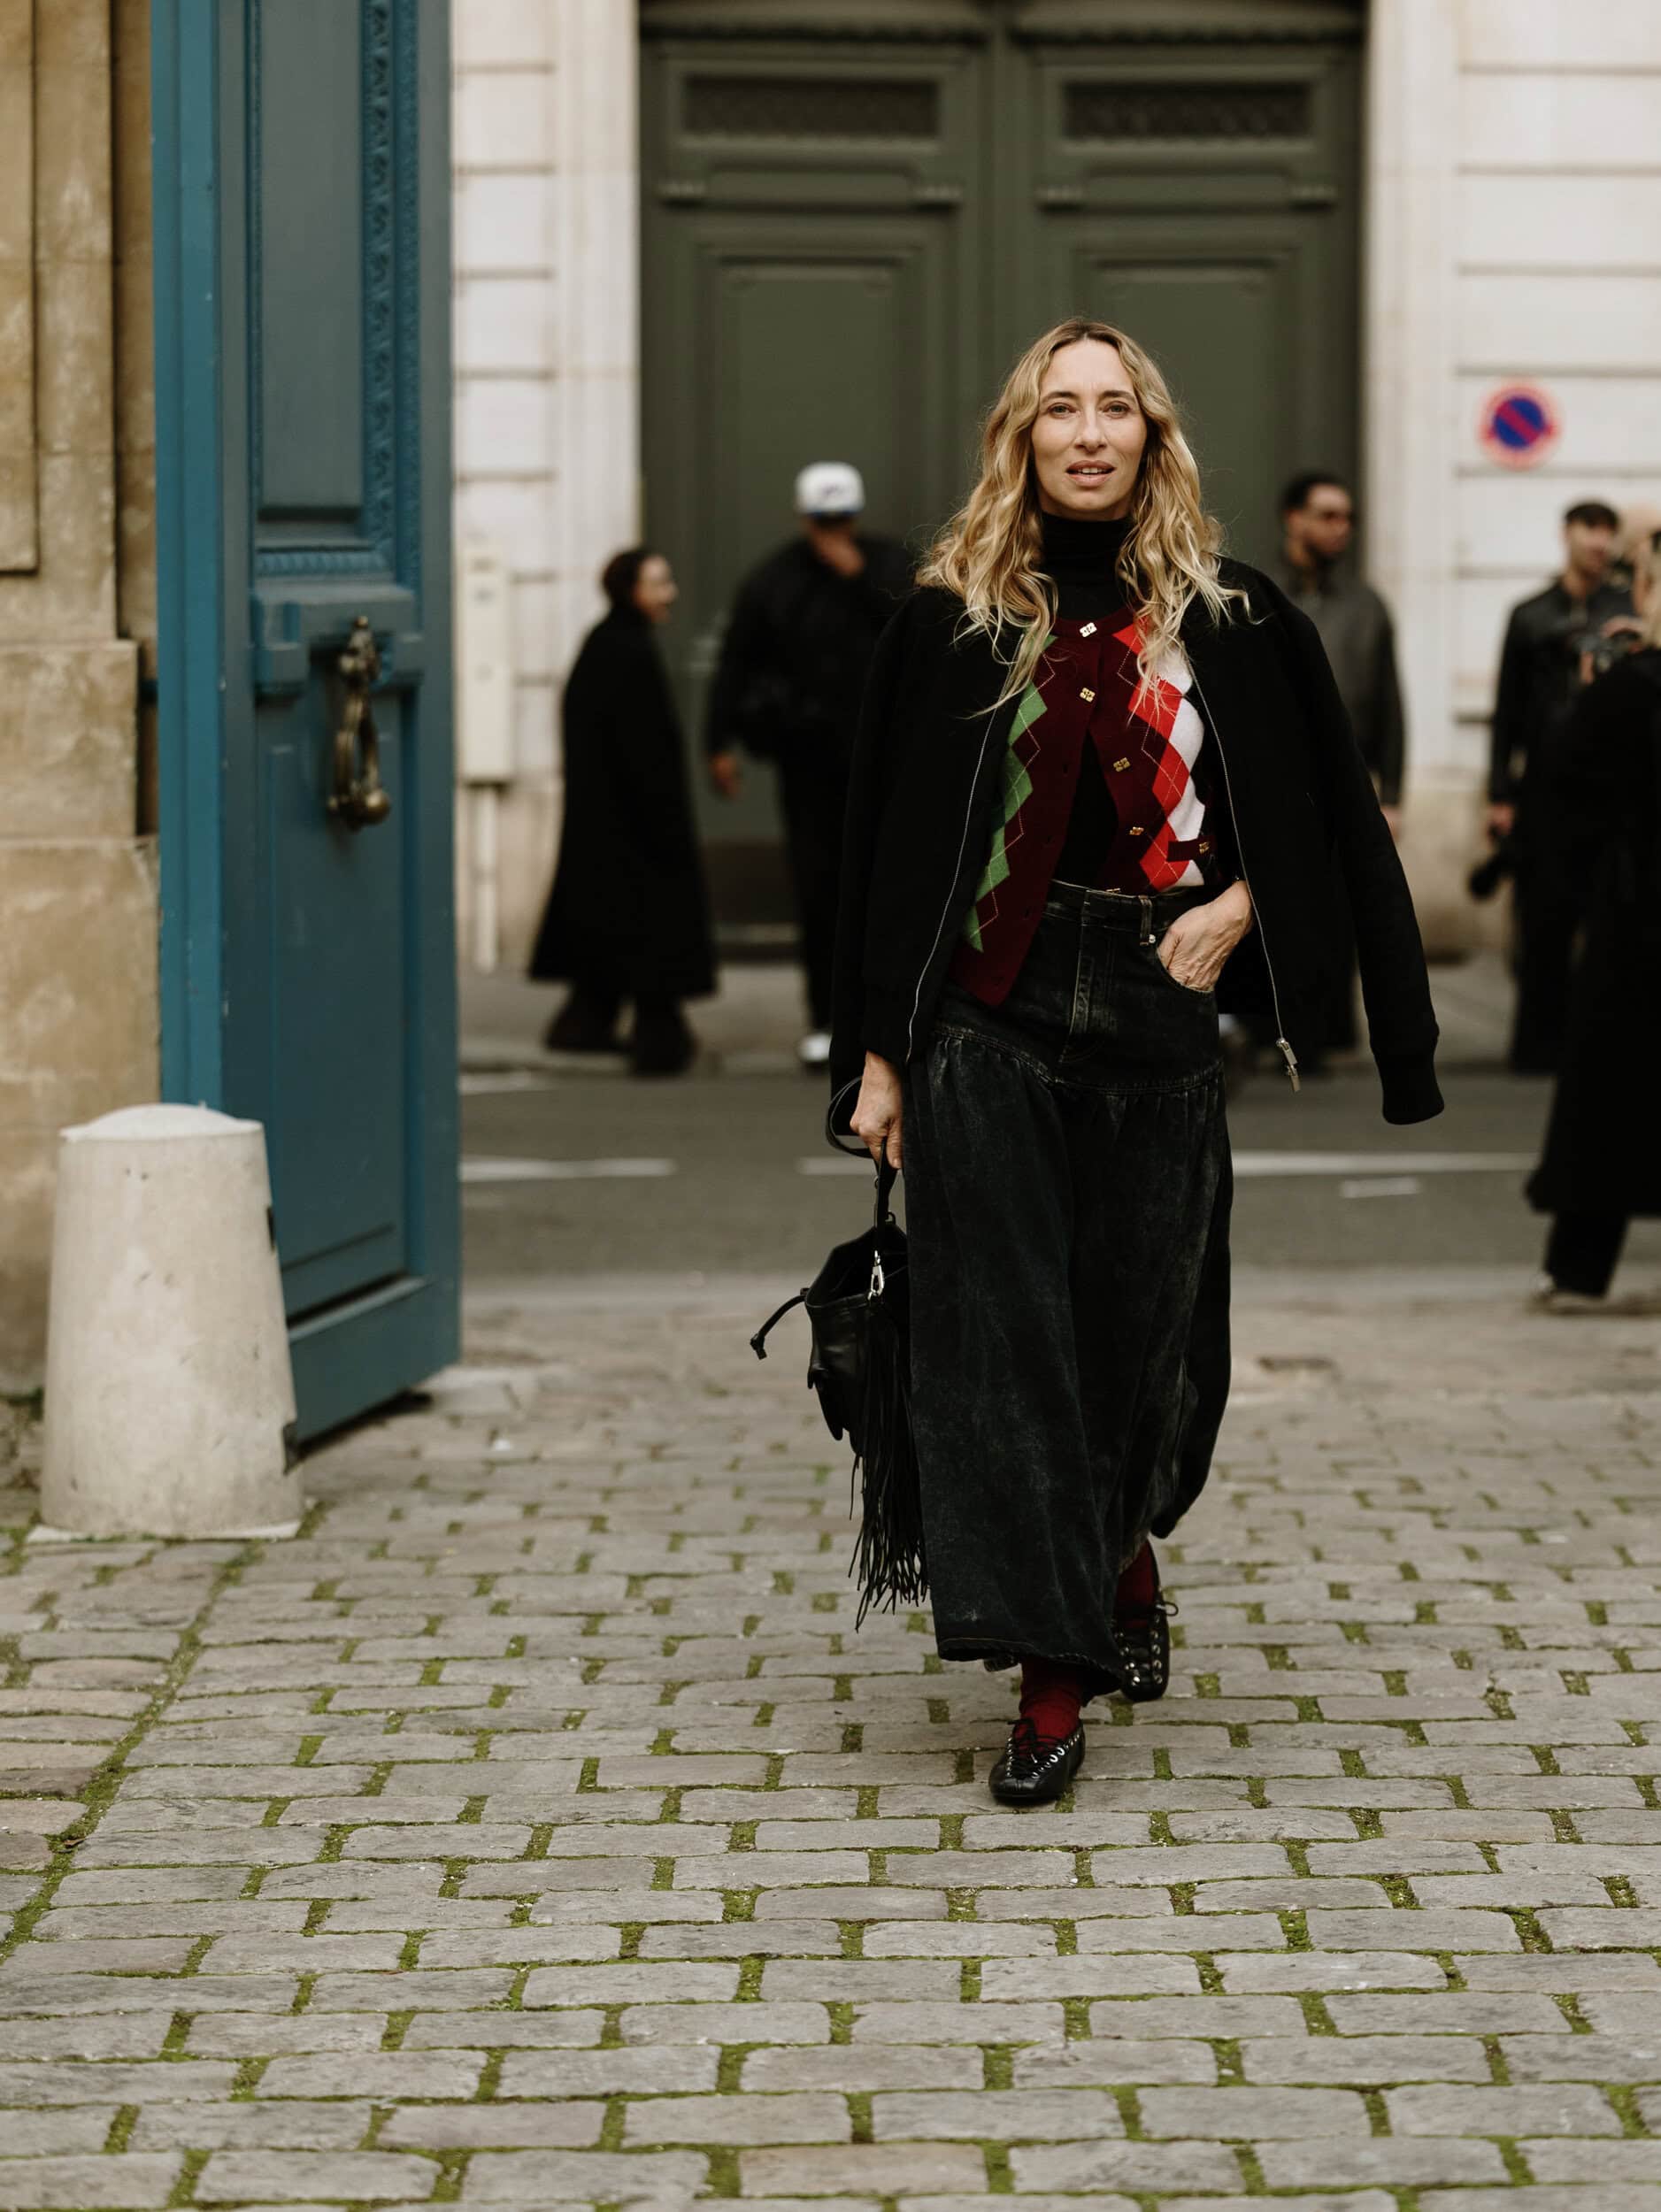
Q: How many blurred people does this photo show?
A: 5